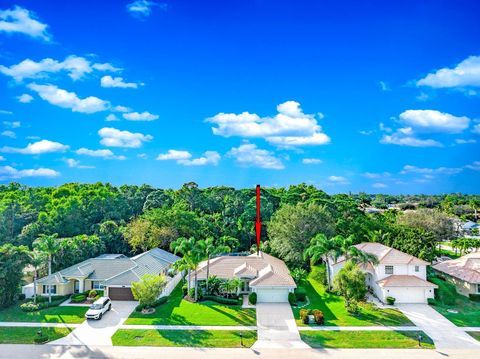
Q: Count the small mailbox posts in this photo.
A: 3